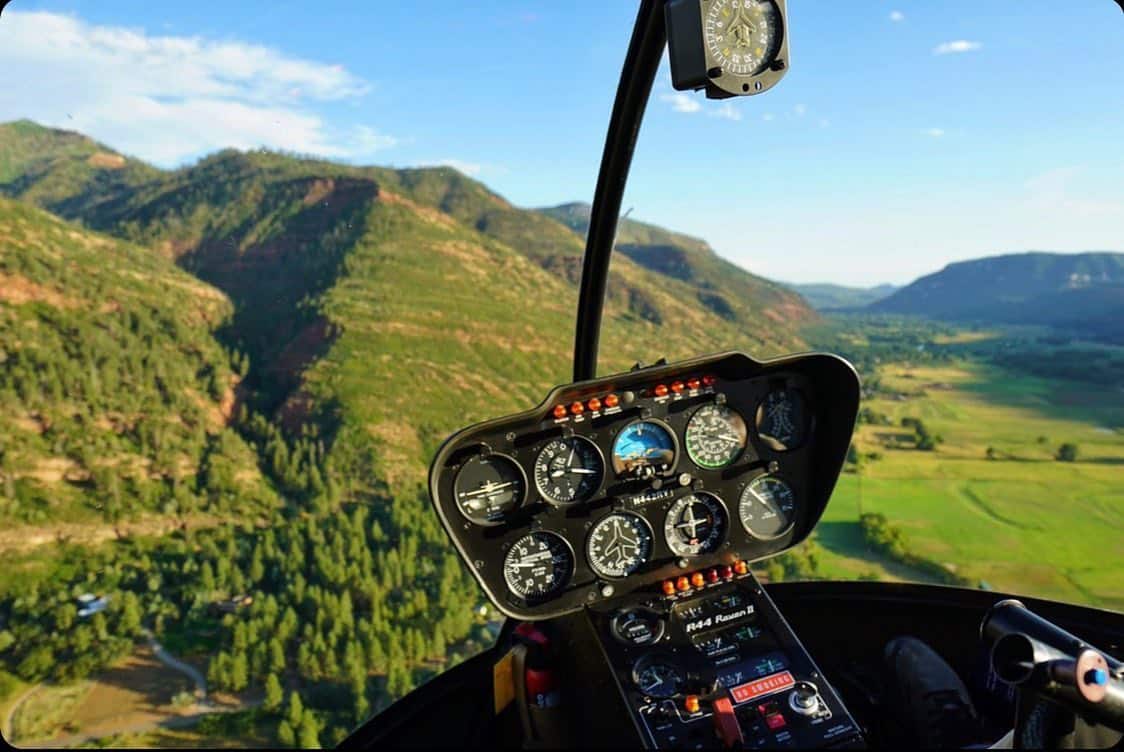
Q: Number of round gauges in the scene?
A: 12